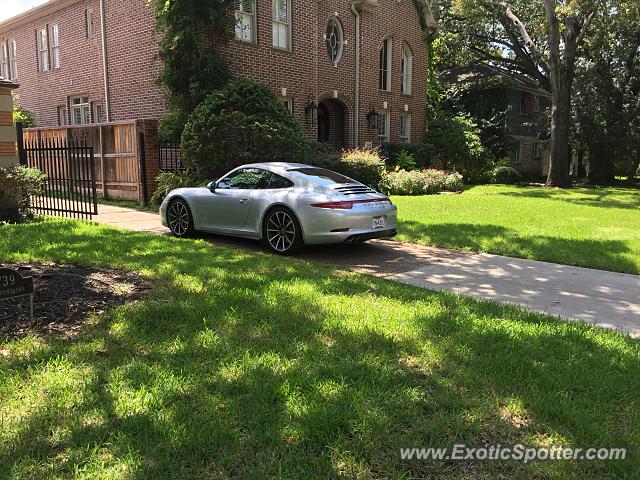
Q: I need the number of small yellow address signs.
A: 0